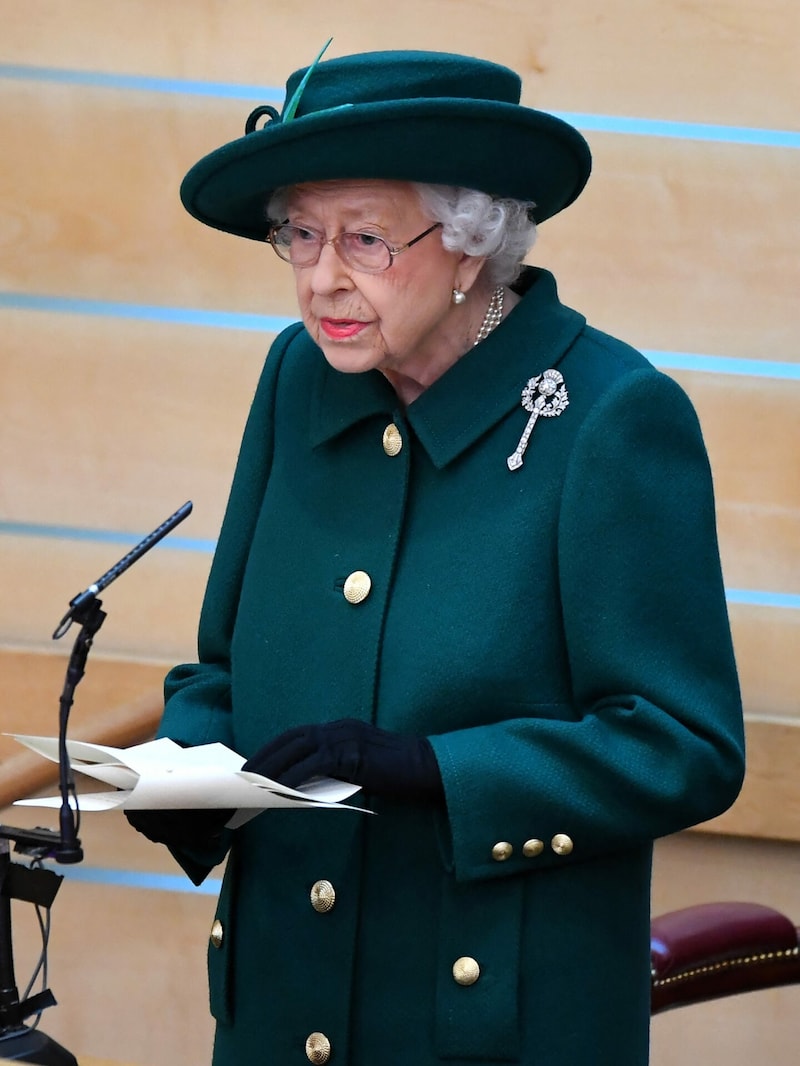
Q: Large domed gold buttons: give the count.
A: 6